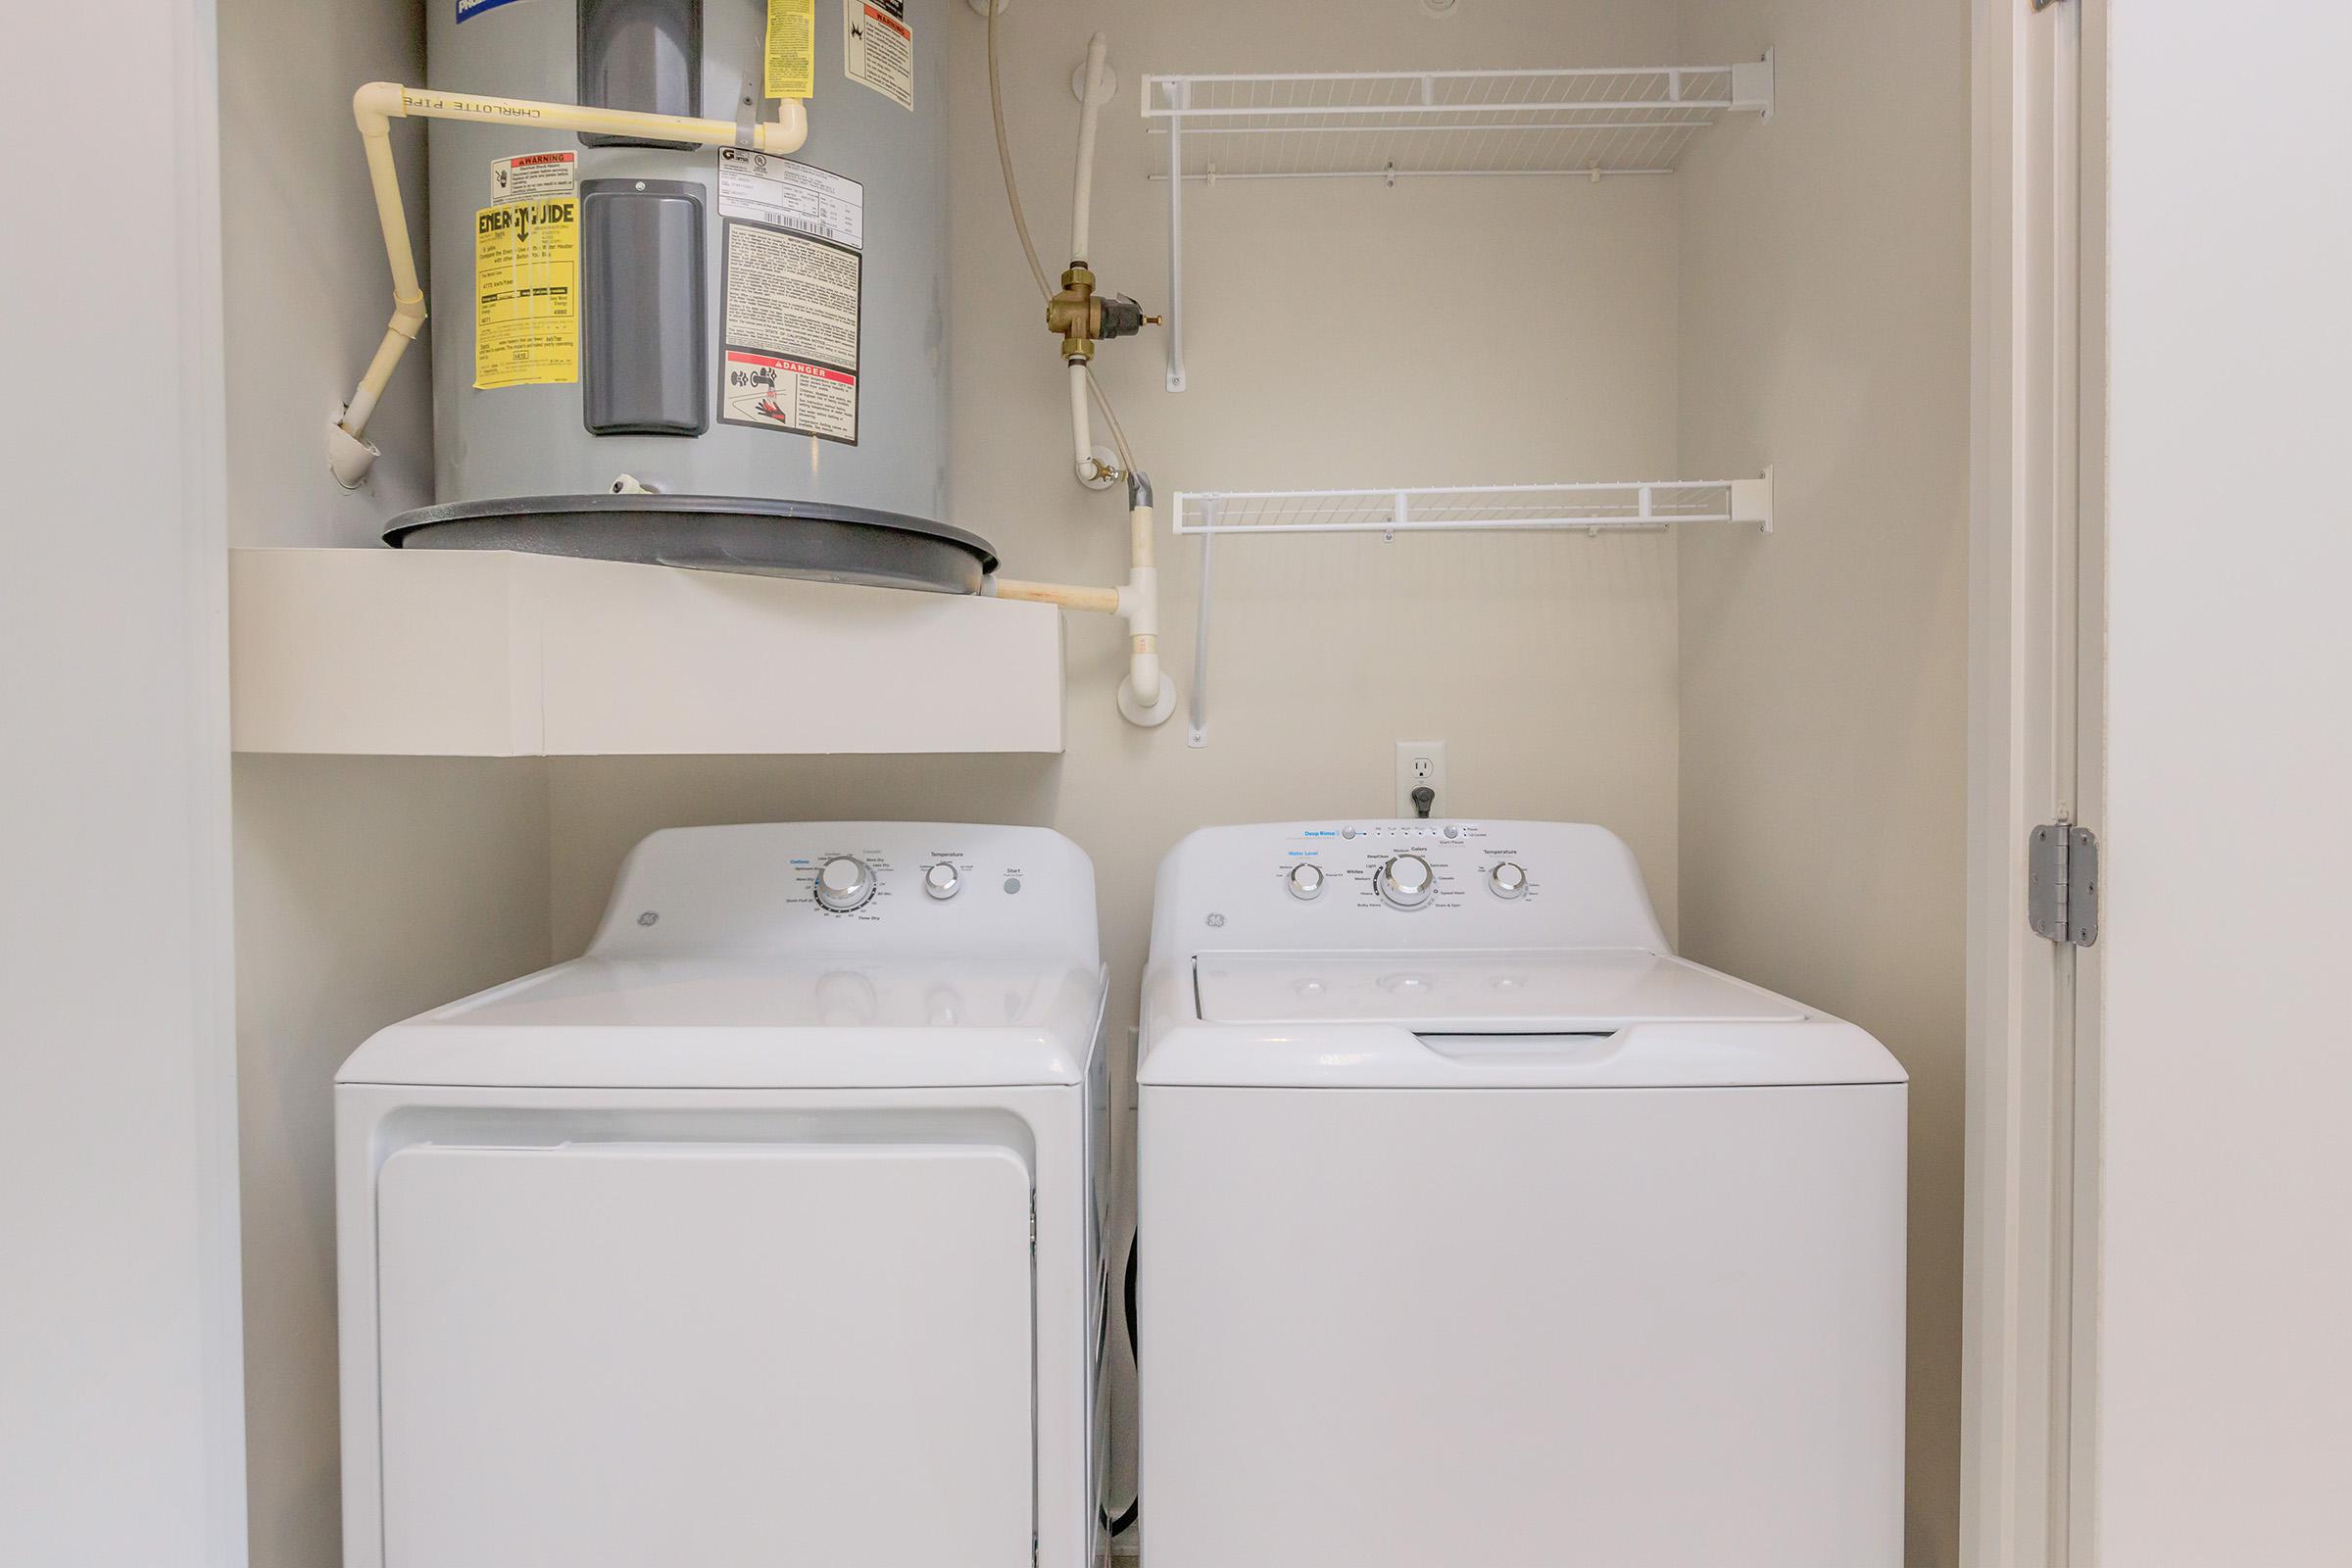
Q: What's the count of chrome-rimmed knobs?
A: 5